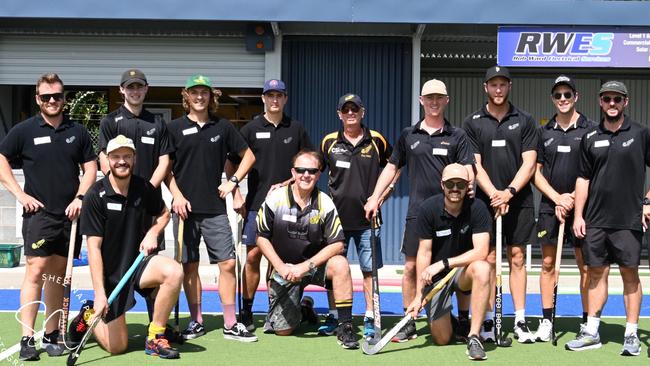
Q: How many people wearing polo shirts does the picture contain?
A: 12